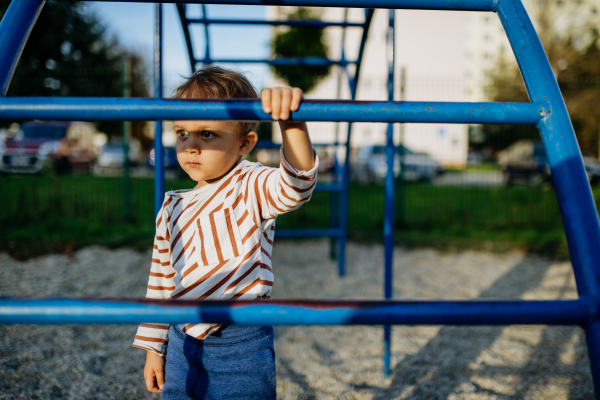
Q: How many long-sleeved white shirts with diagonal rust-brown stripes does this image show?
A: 1